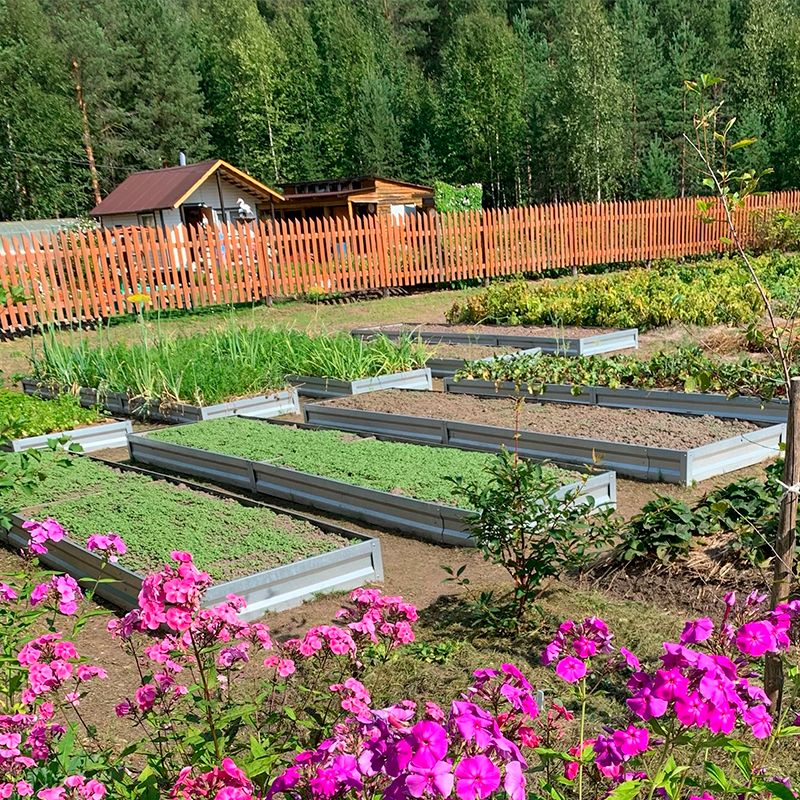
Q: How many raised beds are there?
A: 9